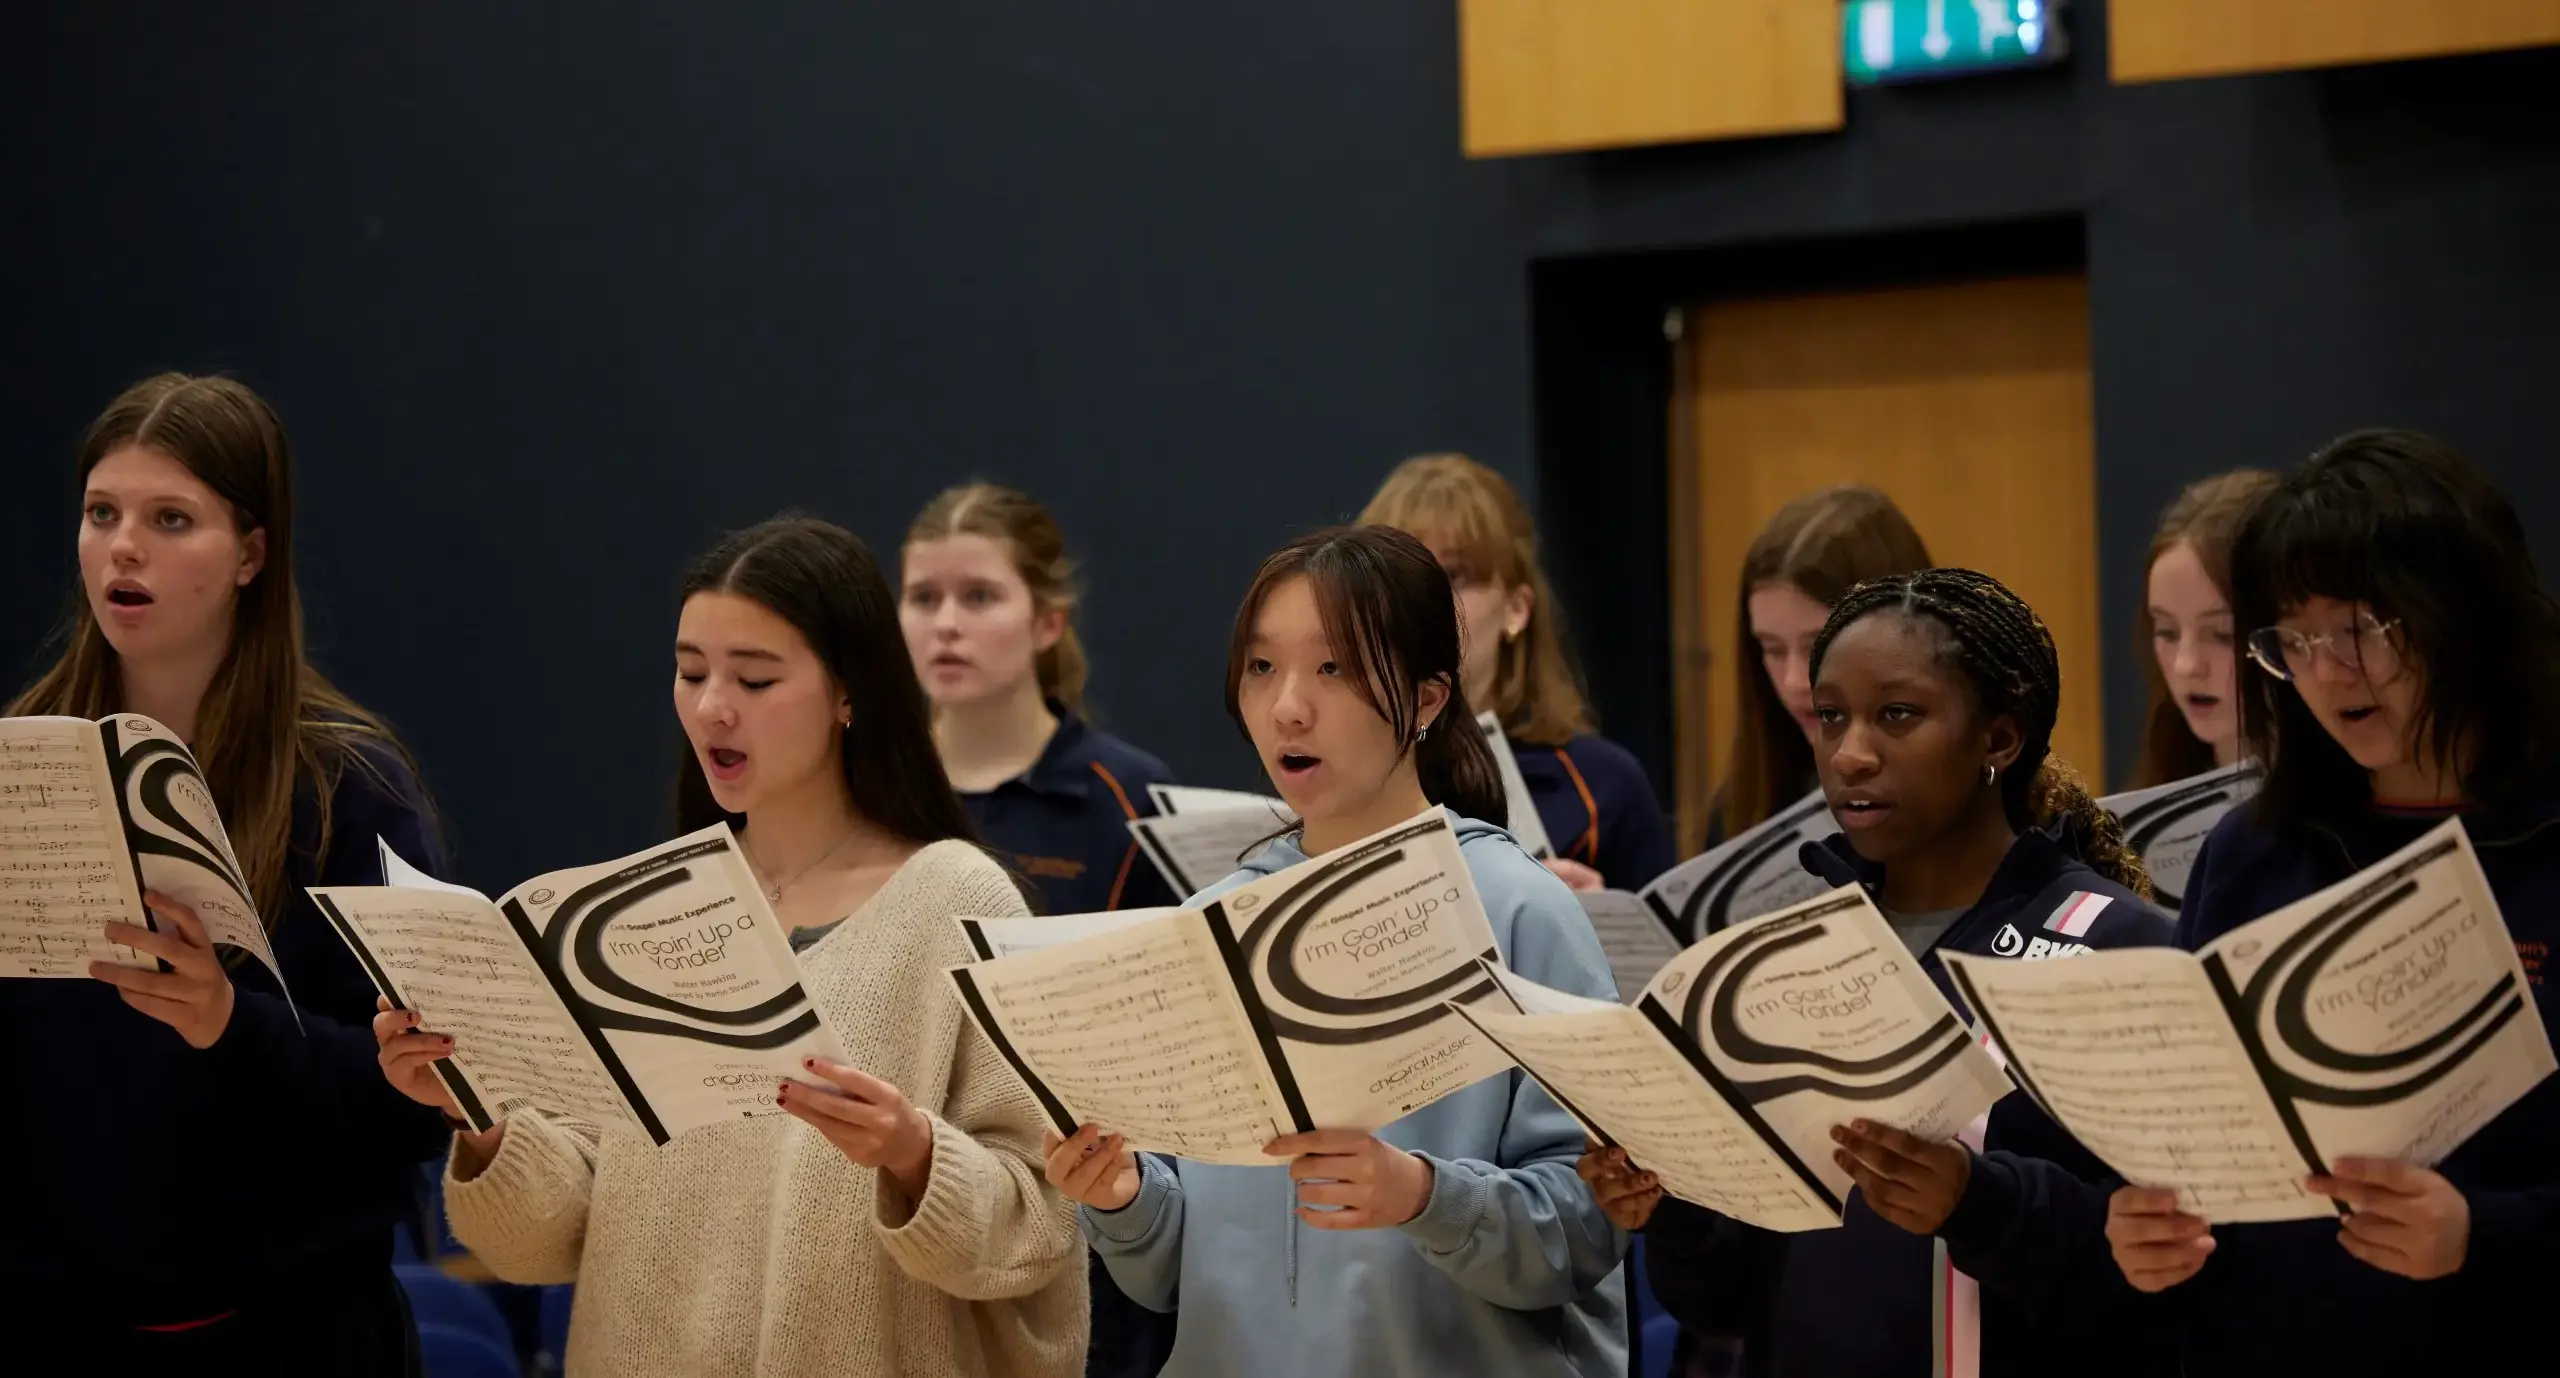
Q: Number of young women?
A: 9